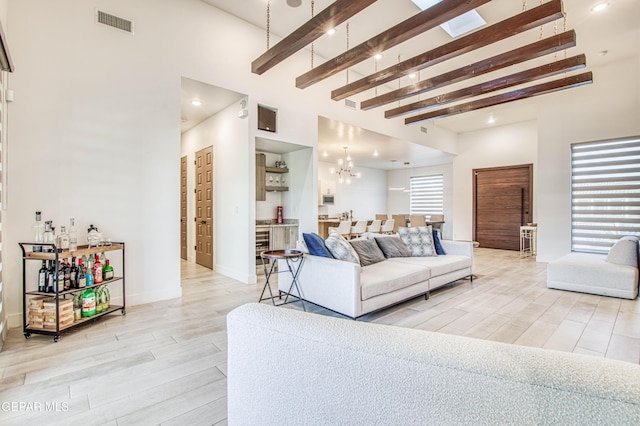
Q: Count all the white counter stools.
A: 4